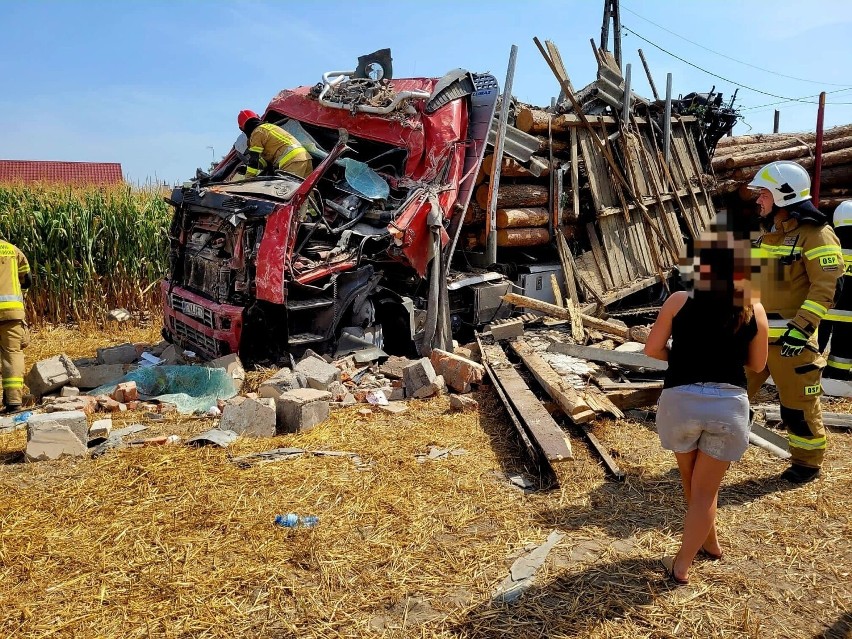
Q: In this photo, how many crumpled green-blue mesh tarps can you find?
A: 1